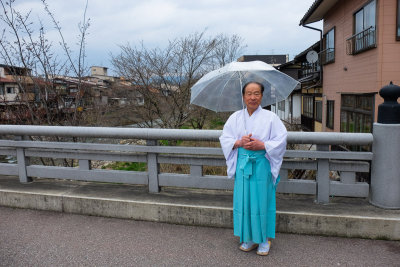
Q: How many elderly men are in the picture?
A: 1